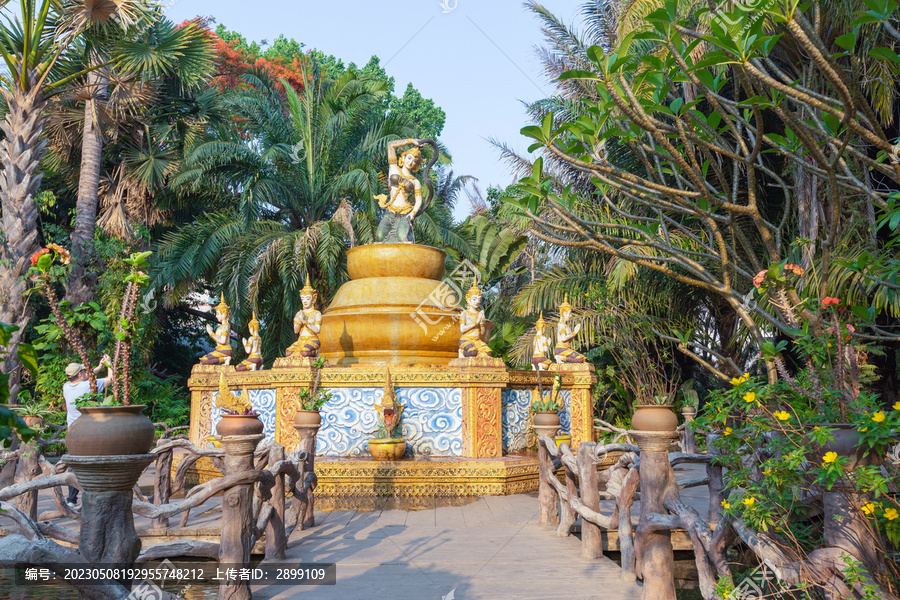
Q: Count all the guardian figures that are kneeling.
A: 6